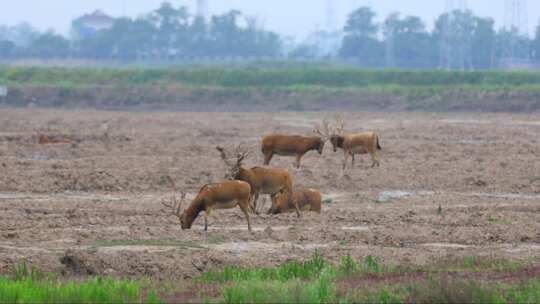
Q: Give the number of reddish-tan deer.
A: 5